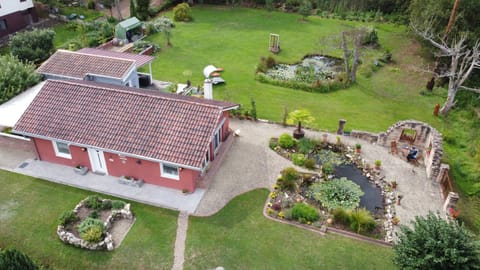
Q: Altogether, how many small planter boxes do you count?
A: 2